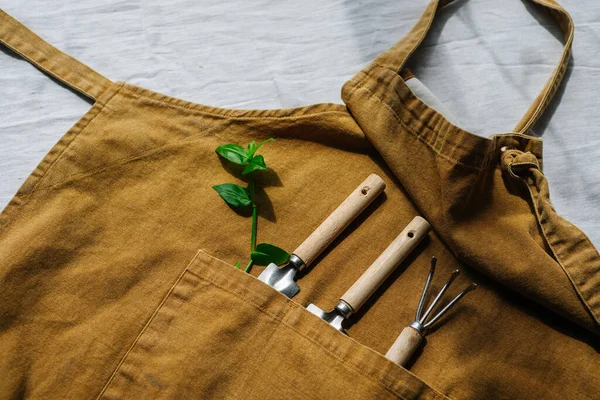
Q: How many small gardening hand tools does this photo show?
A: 3